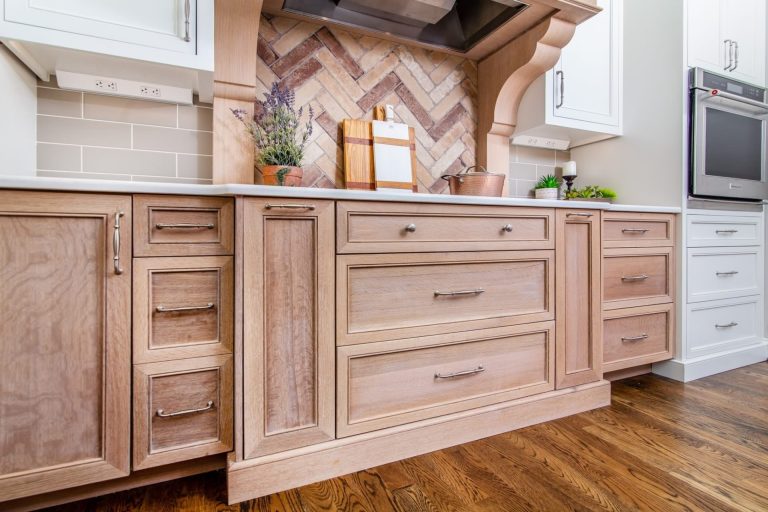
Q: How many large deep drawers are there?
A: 2